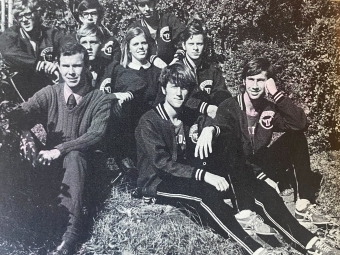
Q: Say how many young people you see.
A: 9